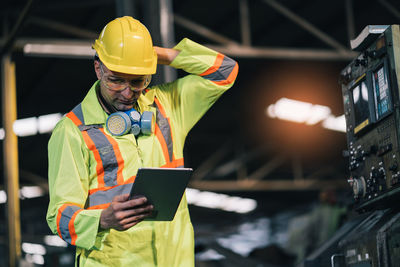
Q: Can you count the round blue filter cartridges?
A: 2